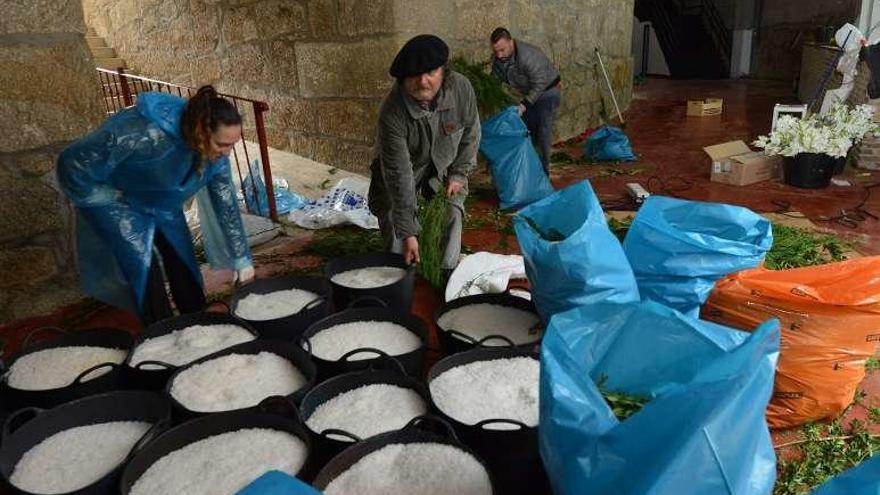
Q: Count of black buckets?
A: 13